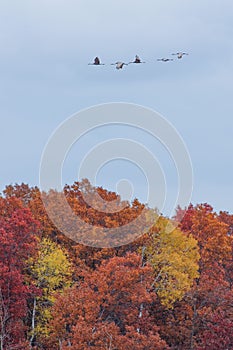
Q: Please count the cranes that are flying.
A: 5